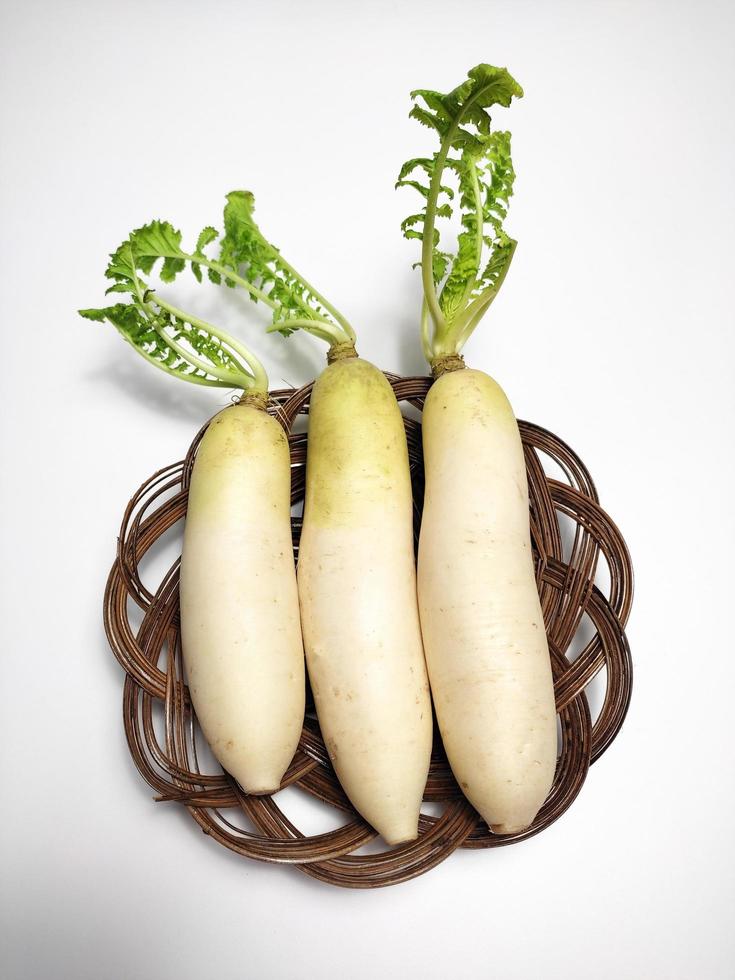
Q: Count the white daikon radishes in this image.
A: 3